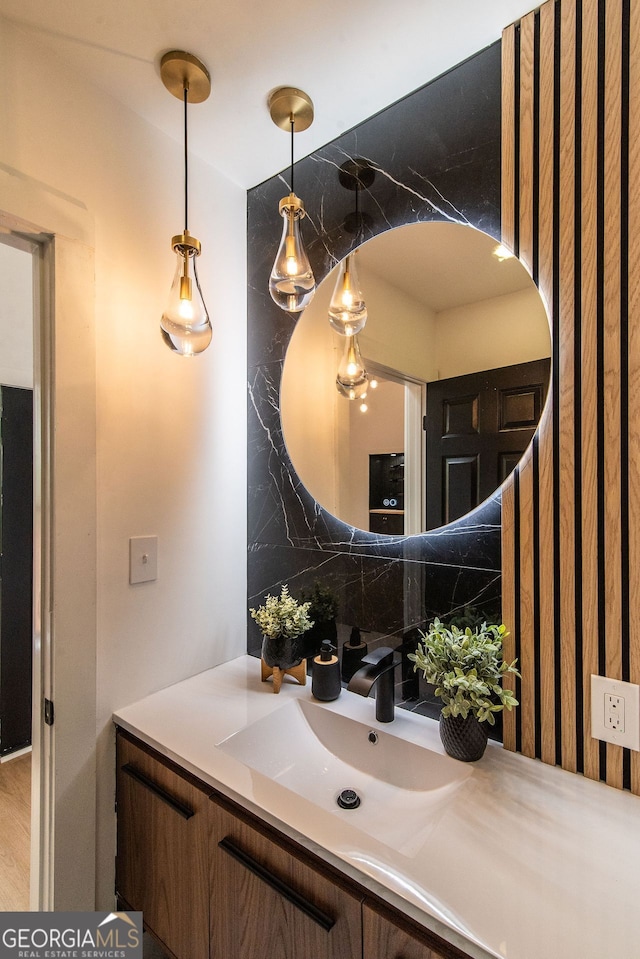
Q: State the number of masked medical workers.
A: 0